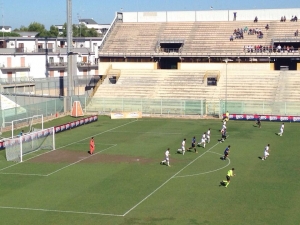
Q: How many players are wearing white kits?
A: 7